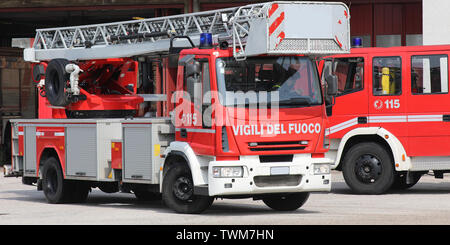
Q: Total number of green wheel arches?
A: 0